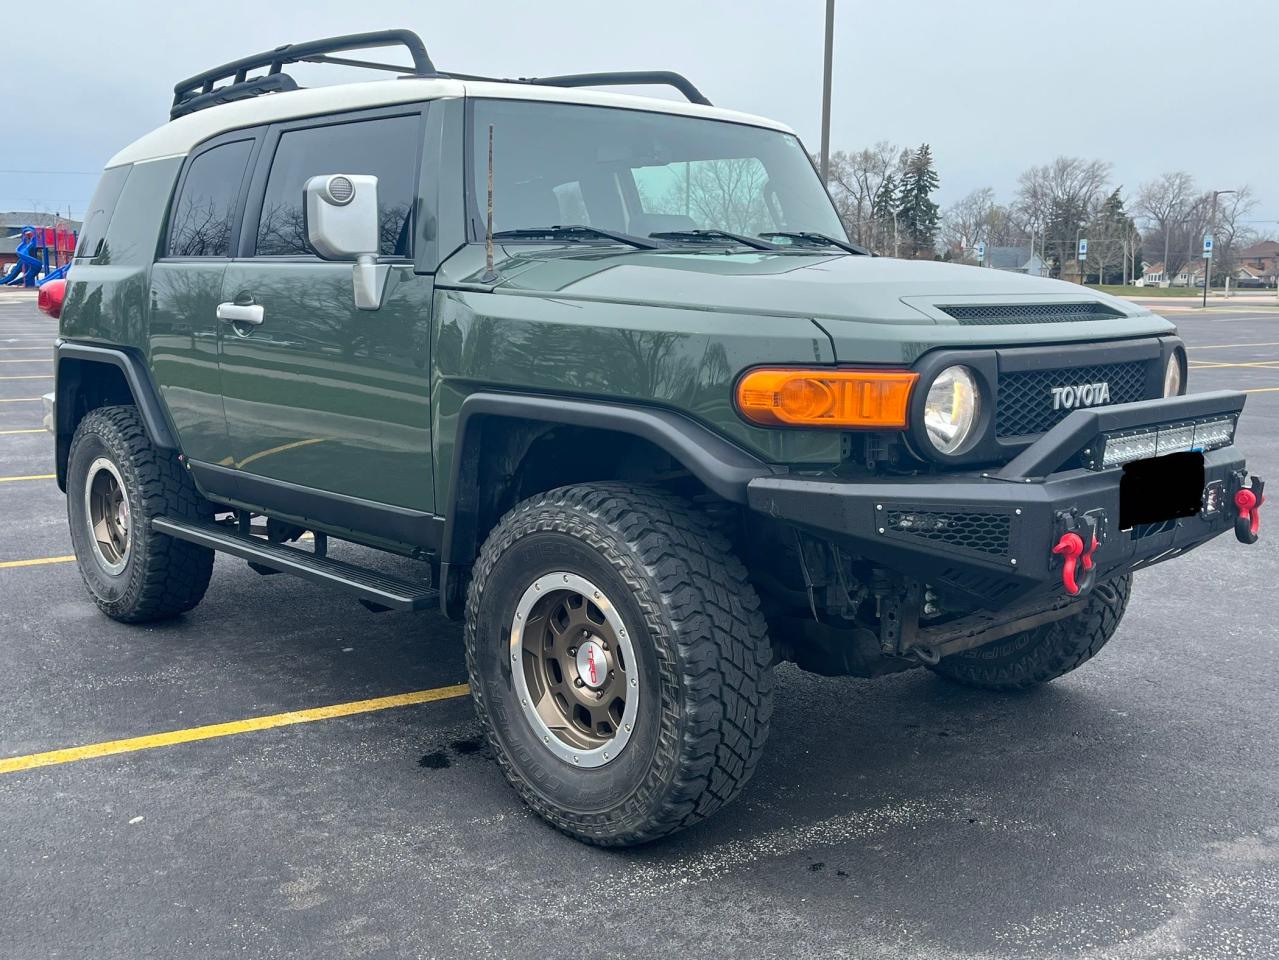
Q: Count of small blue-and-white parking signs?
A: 3